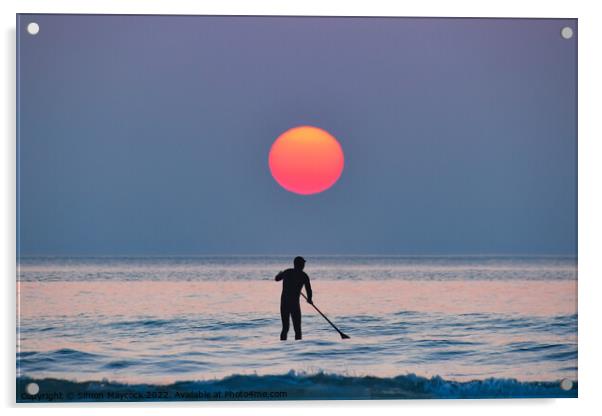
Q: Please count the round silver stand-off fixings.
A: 4